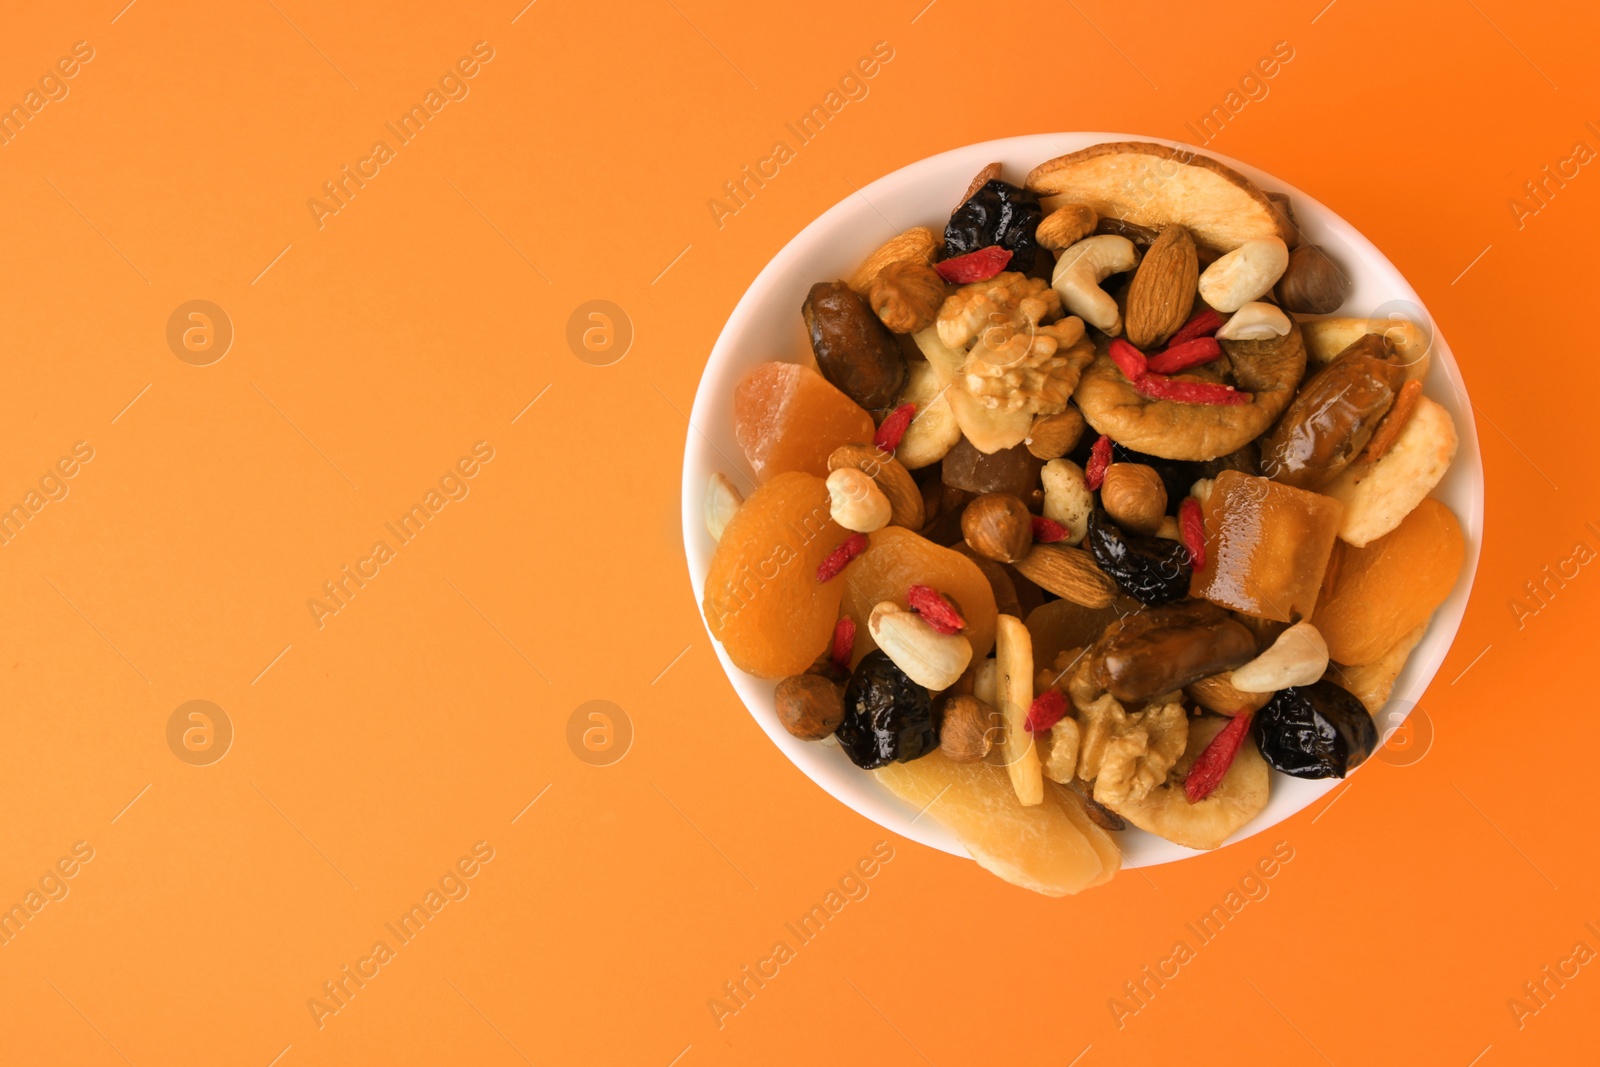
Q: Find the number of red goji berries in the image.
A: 14